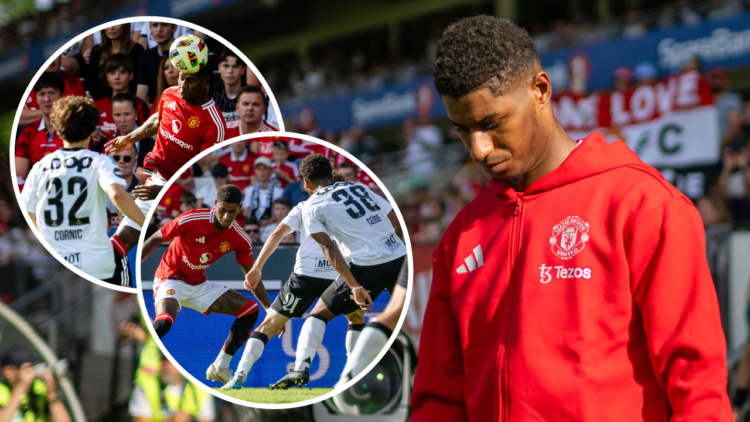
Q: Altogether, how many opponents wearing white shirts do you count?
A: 3